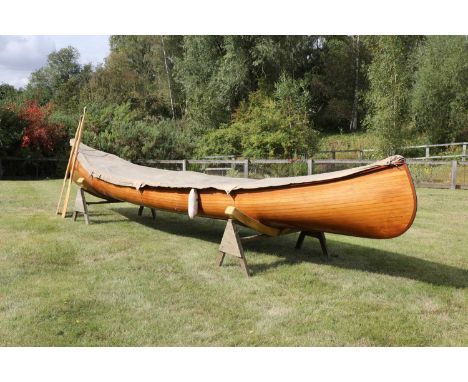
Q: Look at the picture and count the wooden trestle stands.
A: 2